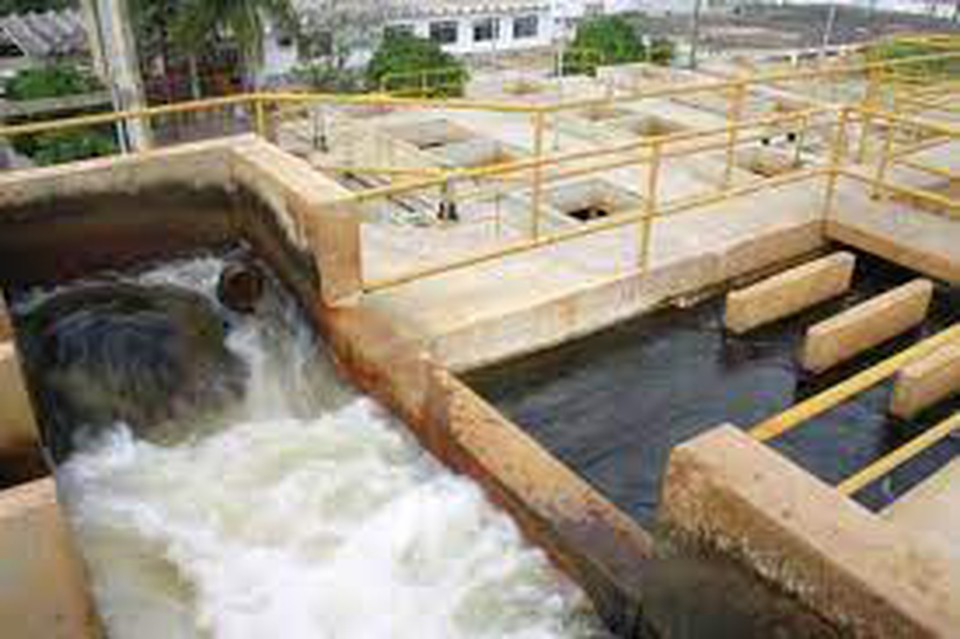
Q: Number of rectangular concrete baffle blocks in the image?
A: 3